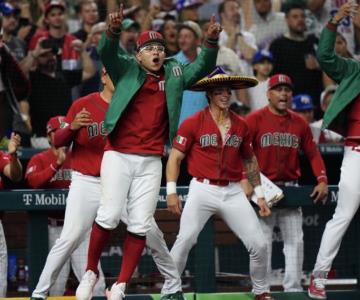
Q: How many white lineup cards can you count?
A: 1